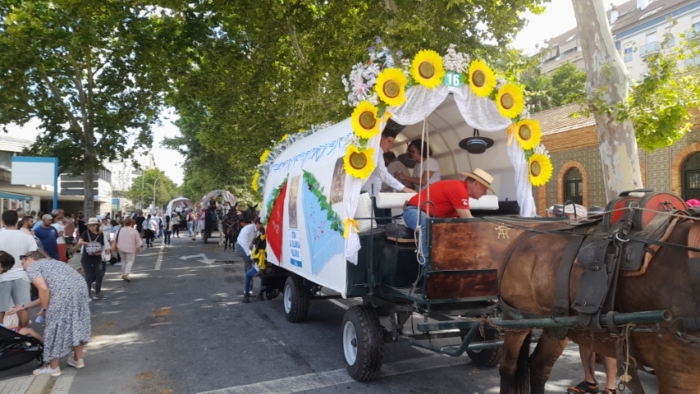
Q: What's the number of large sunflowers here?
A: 8